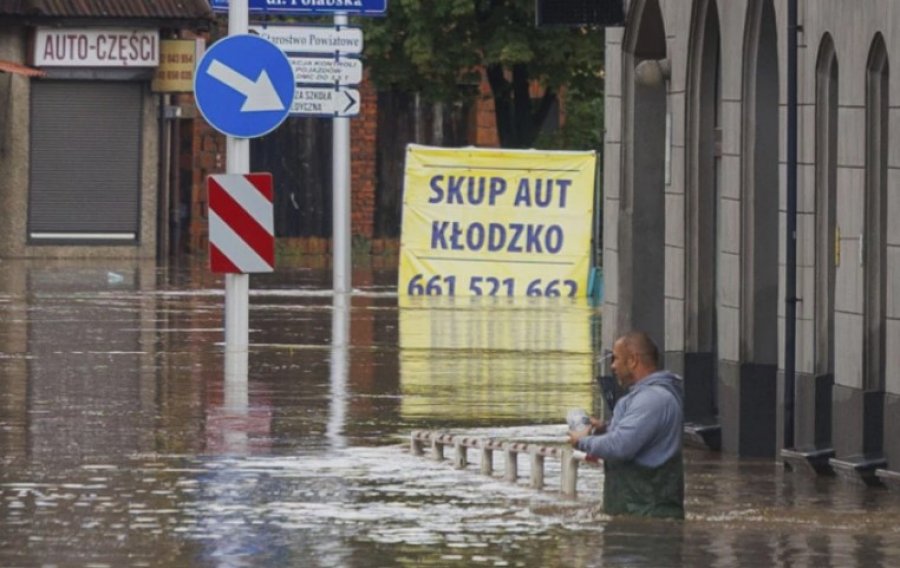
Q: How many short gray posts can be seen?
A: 7